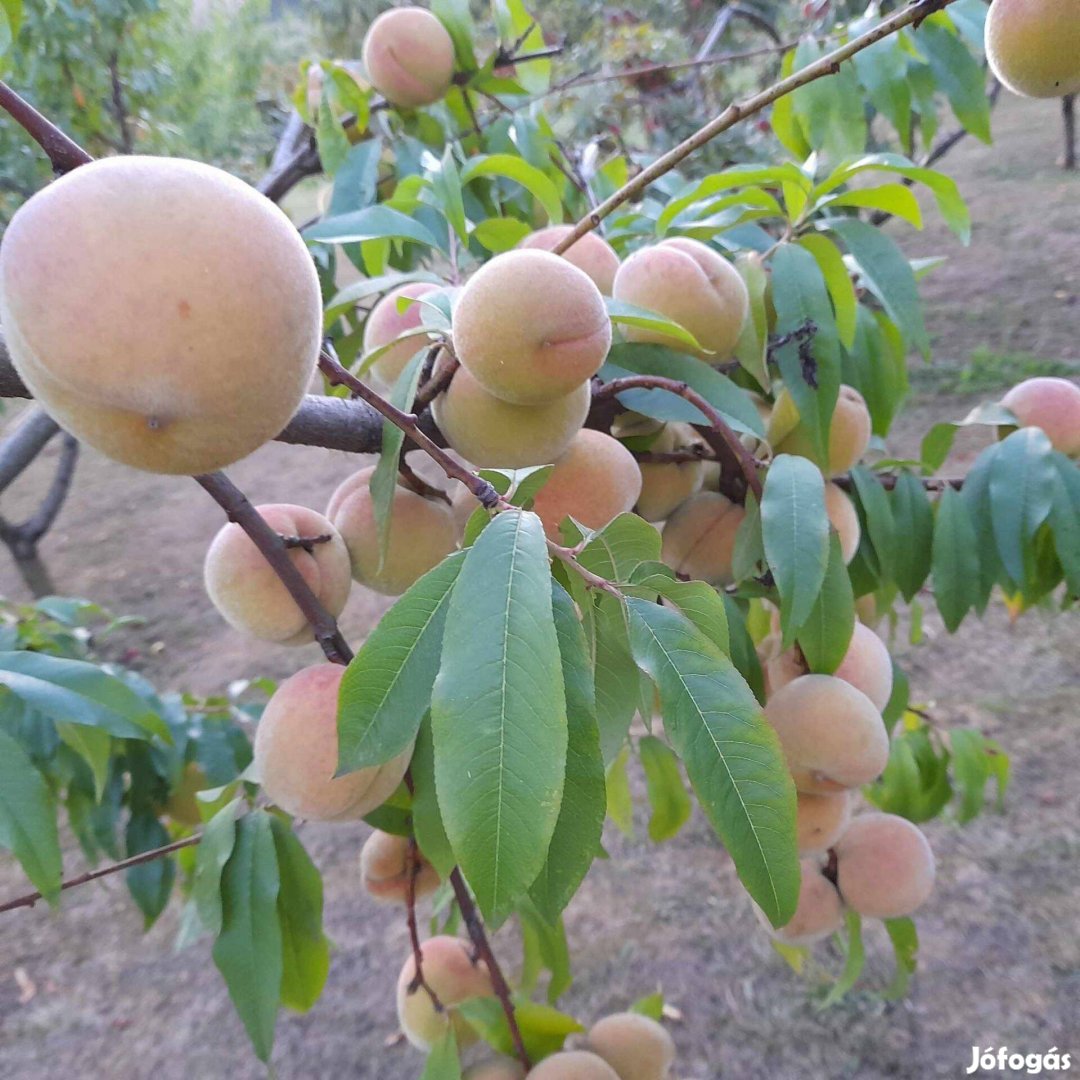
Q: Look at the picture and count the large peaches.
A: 1